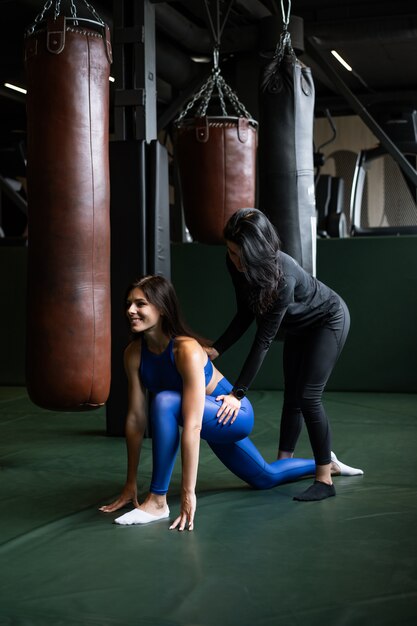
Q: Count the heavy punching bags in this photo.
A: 3